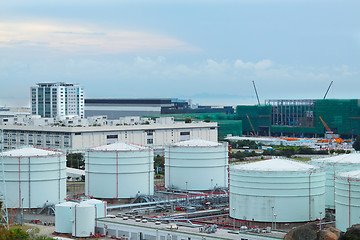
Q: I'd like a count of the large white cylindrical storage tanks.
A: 6